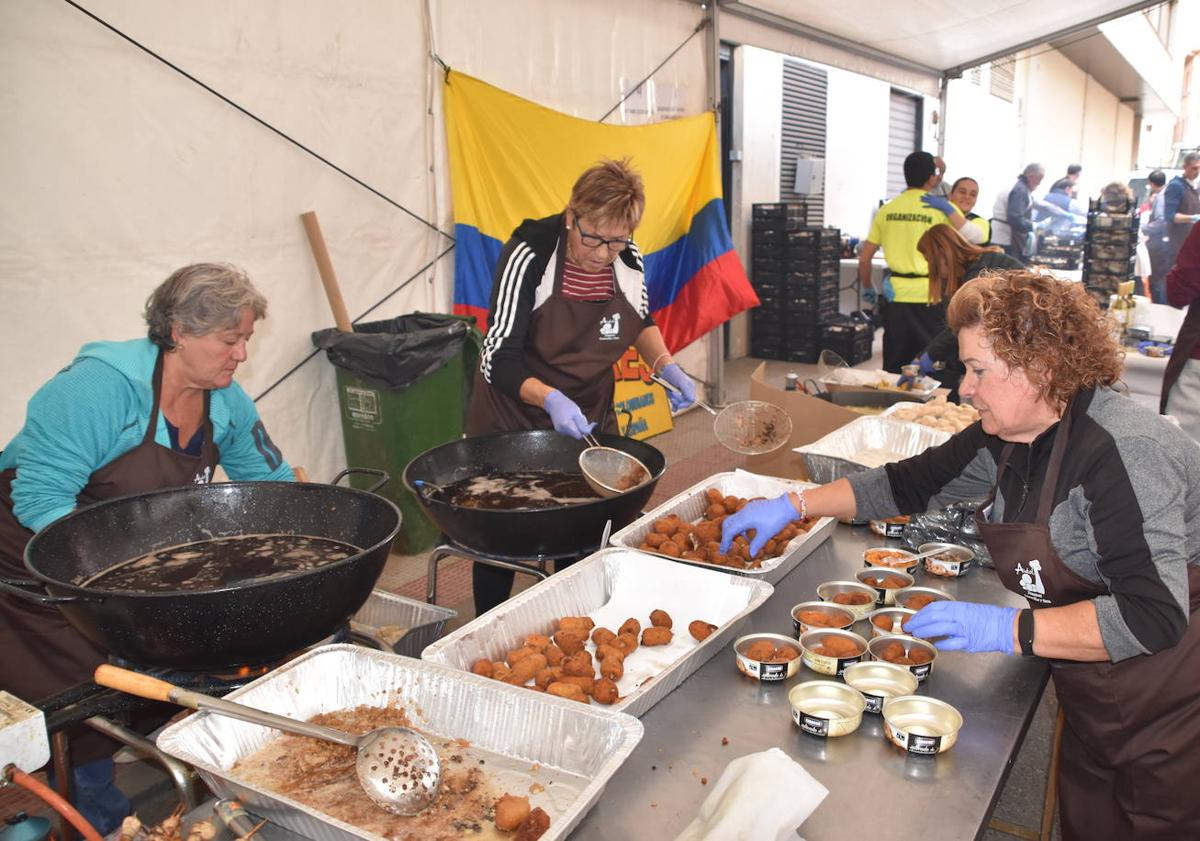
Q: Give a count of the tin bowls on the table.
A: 14